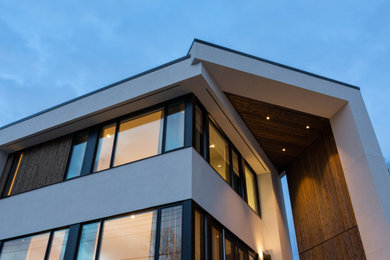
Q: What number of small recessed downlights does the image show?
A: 3